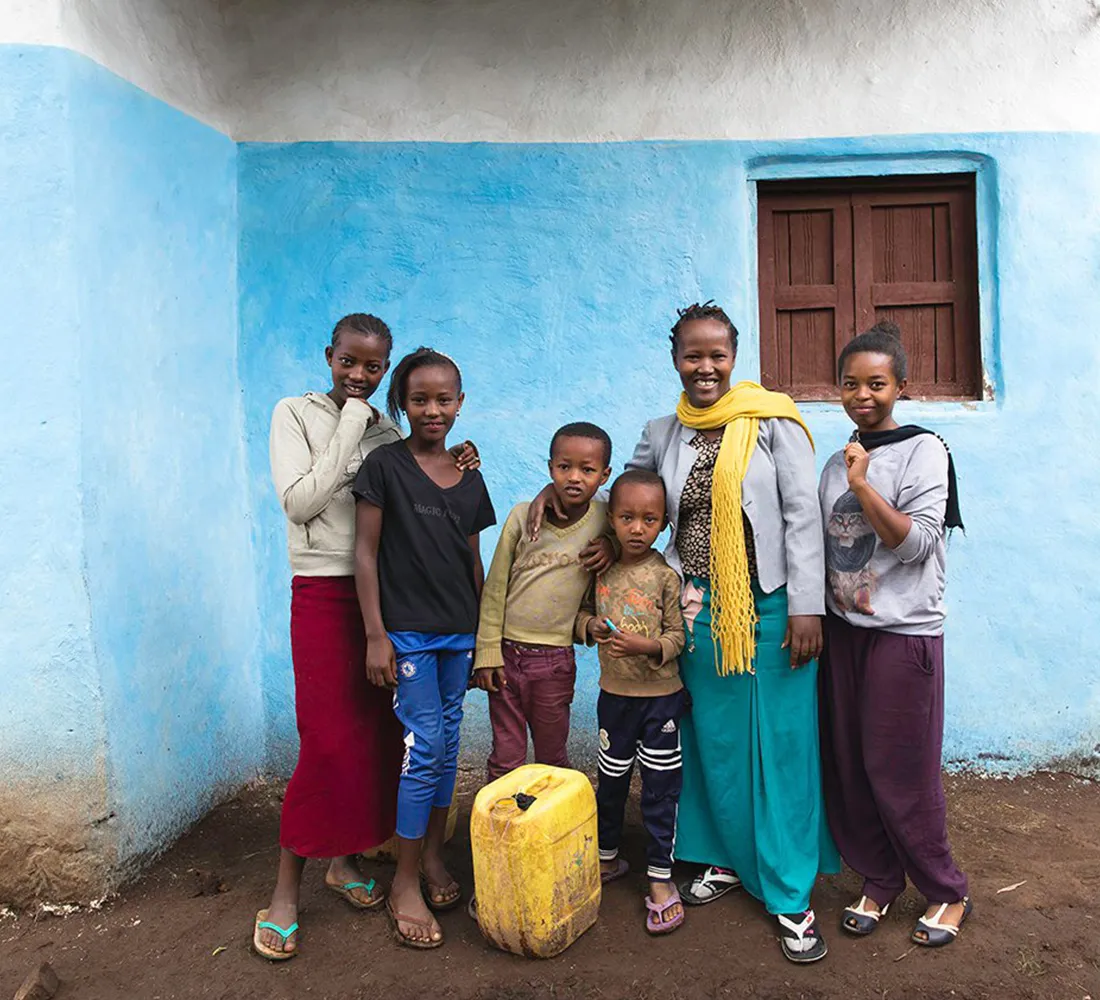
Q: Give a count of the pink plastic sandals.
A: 2